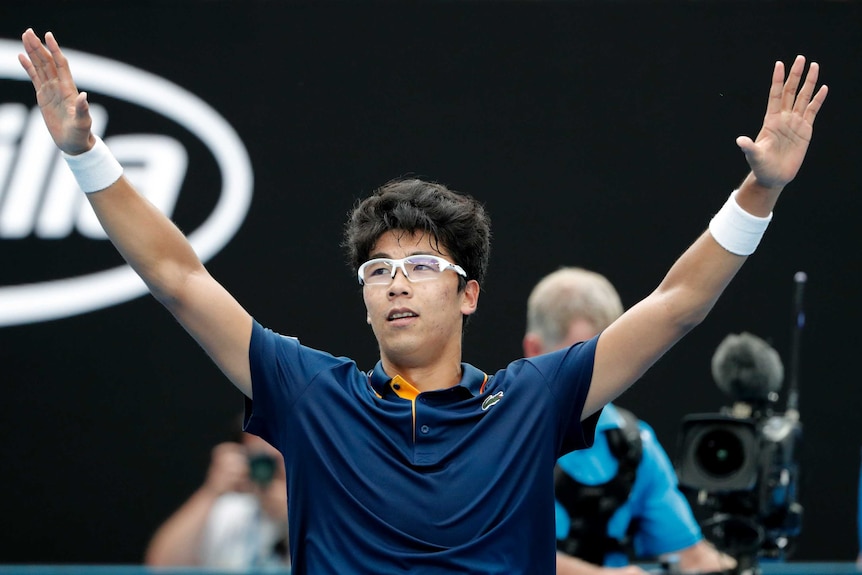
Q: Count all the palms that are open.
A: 2